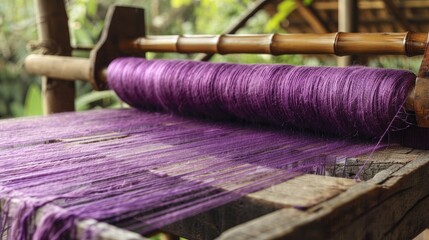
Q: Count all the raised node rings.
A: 5